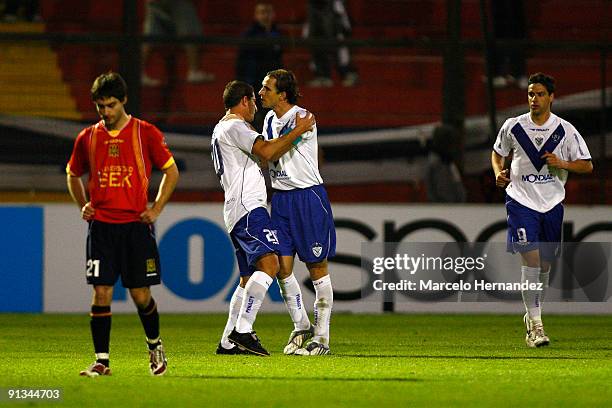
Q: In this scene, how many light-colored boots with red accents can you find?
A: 2